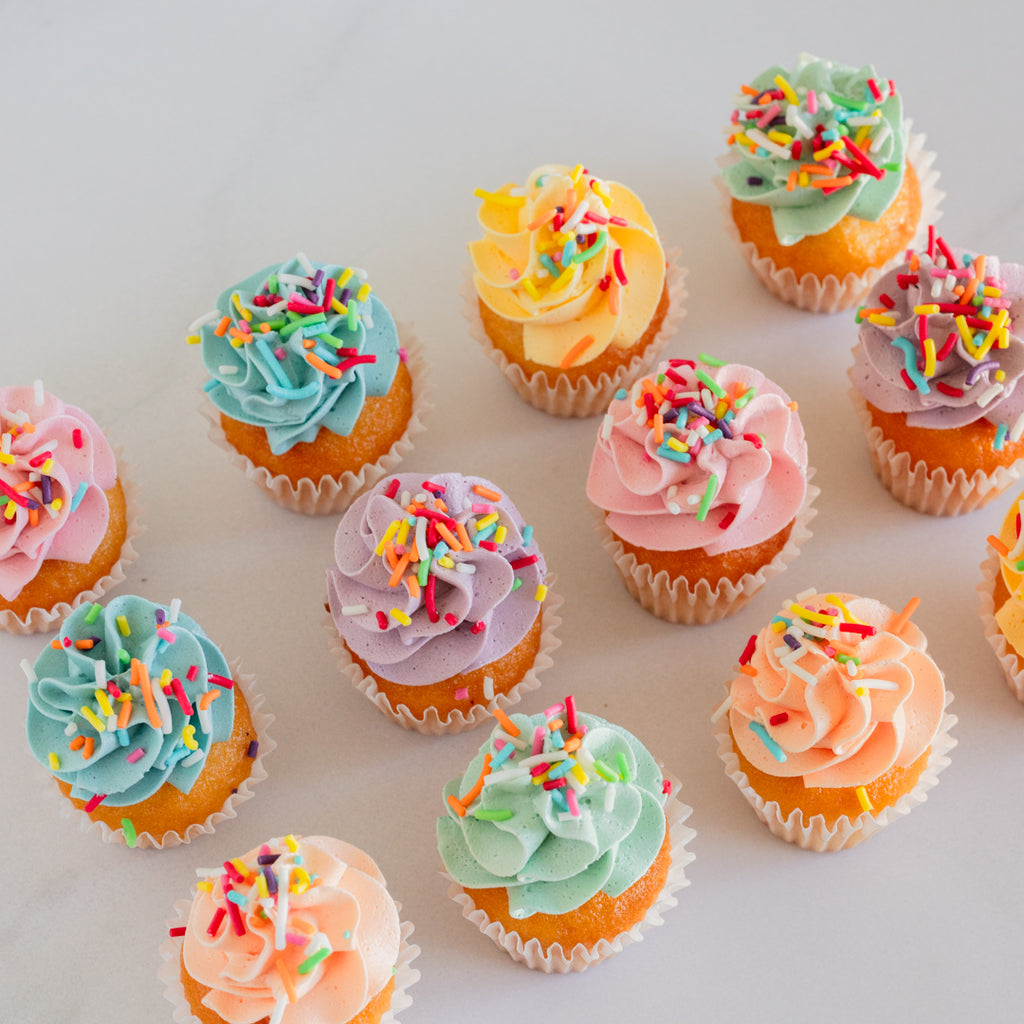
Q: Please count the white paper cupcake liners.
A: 12